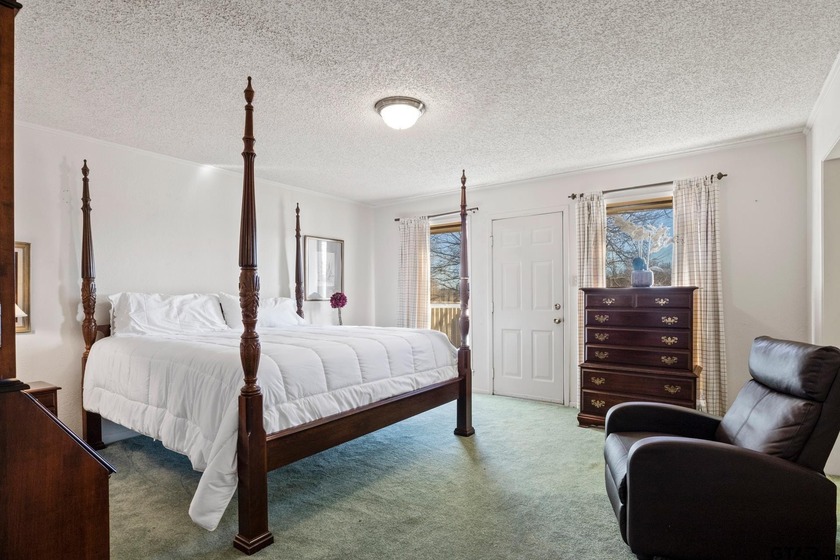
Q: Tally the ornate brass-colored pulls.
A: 11